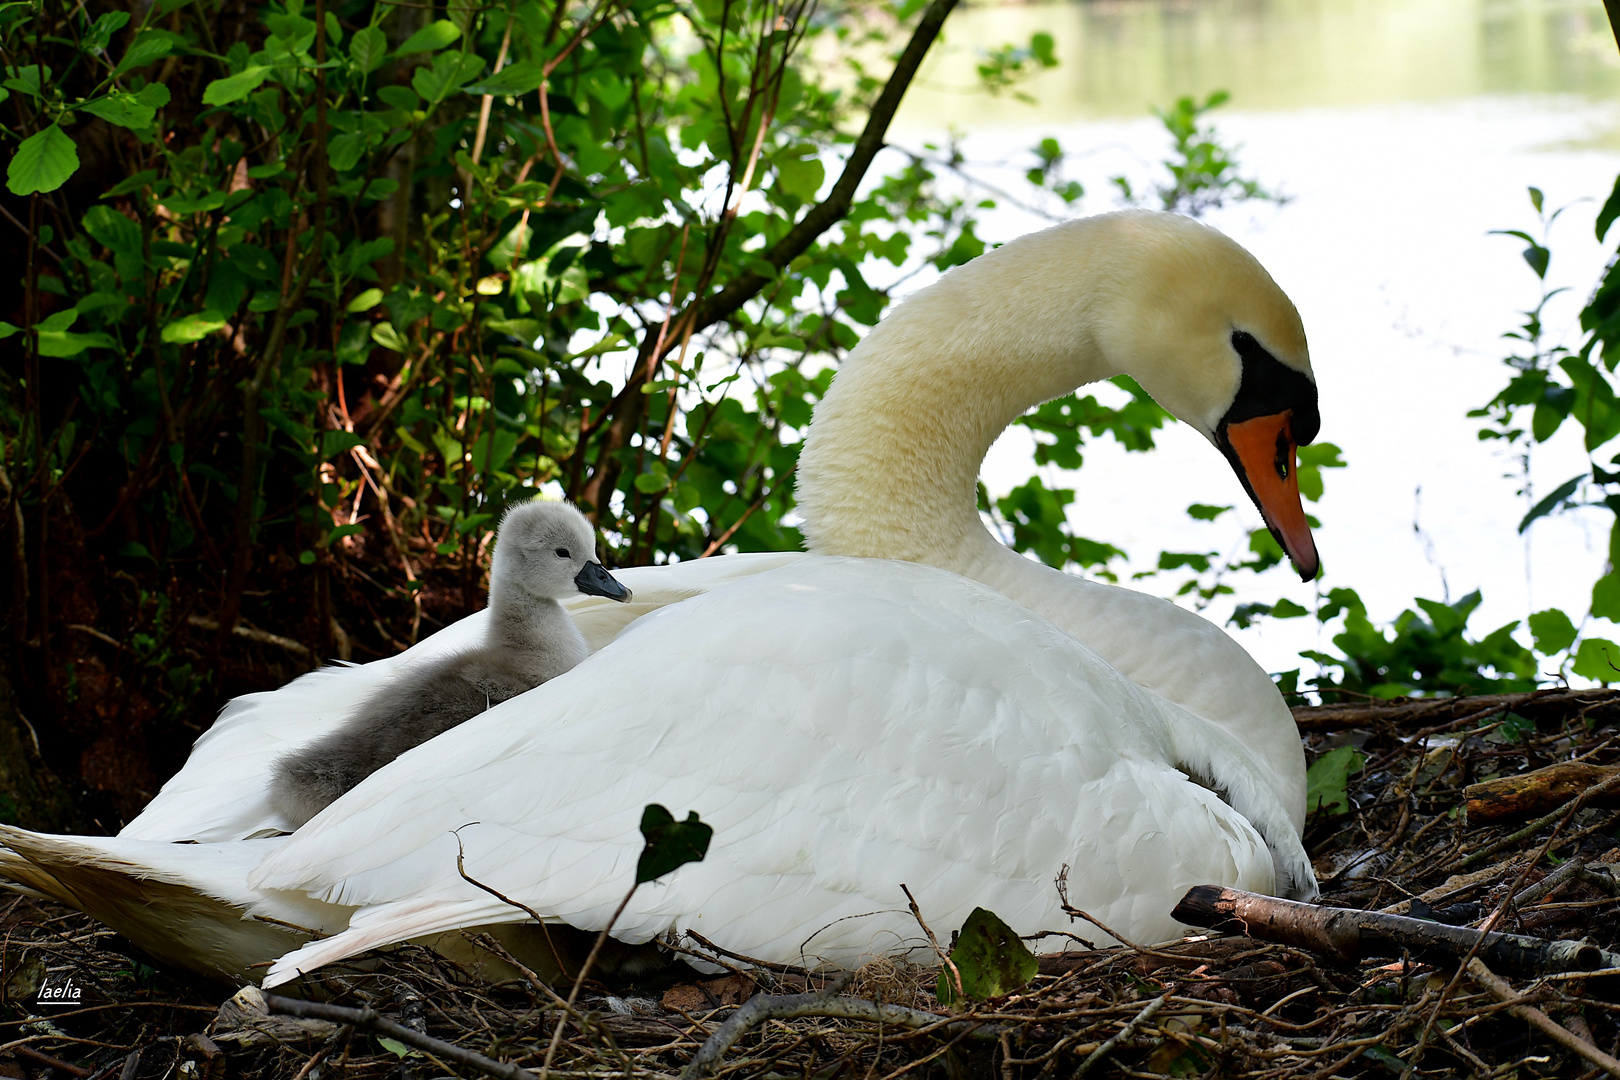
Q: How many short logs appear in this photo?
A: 2